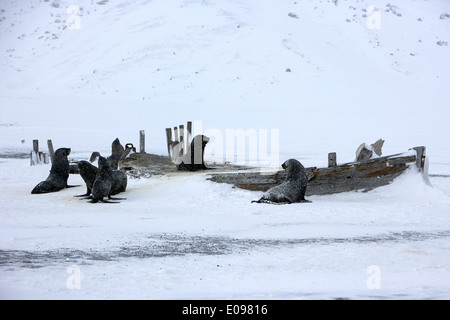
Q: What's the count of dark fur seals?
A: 6